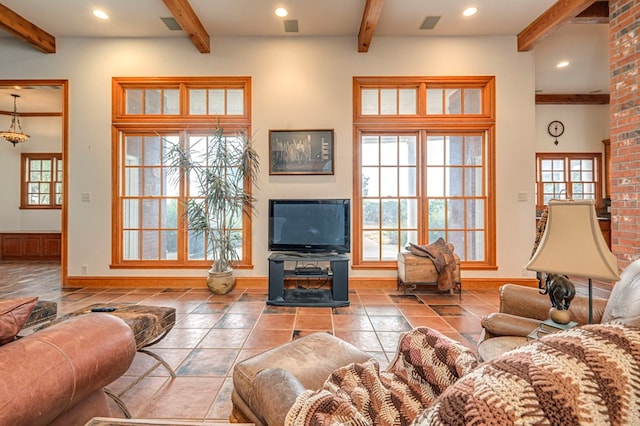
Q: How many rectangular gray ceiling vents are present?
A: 3